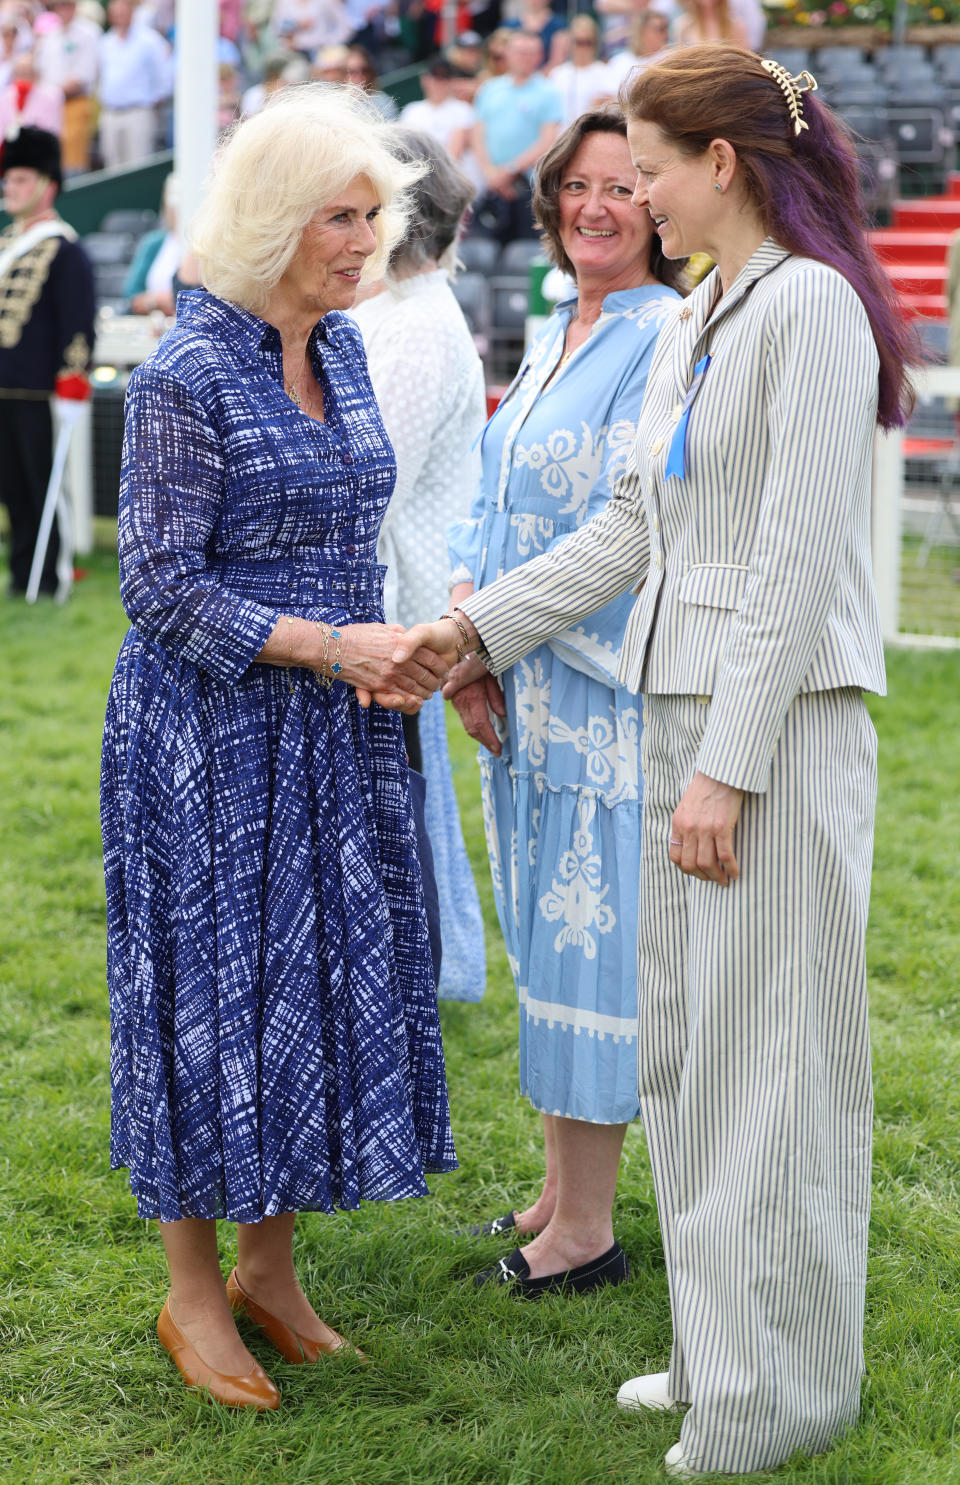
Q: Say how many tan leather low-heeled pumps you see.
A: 2